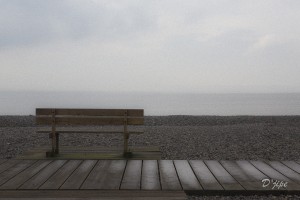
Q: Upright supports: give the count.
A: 2